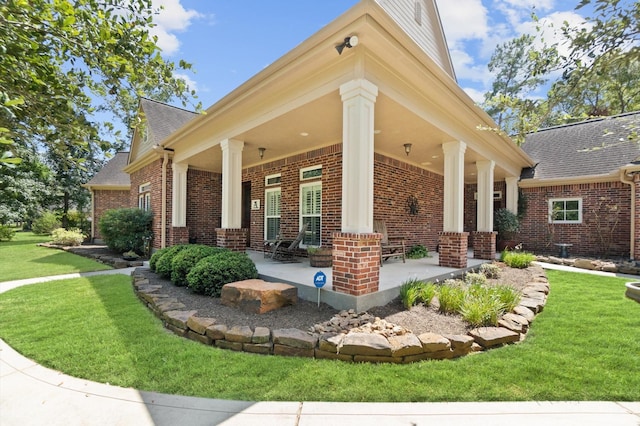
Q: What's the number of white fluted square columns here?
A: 6